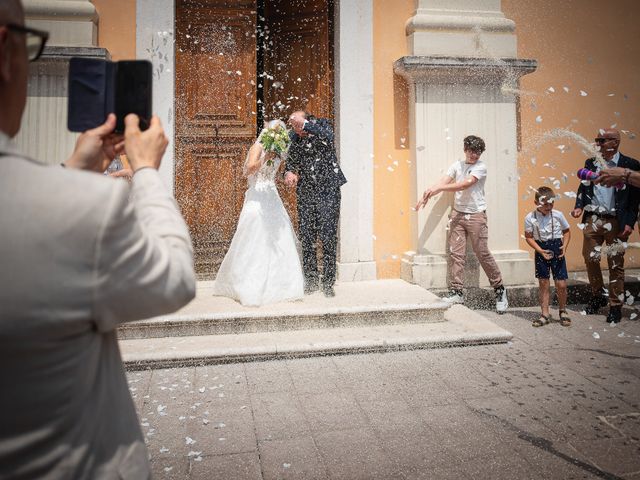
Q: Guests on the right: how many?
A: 3